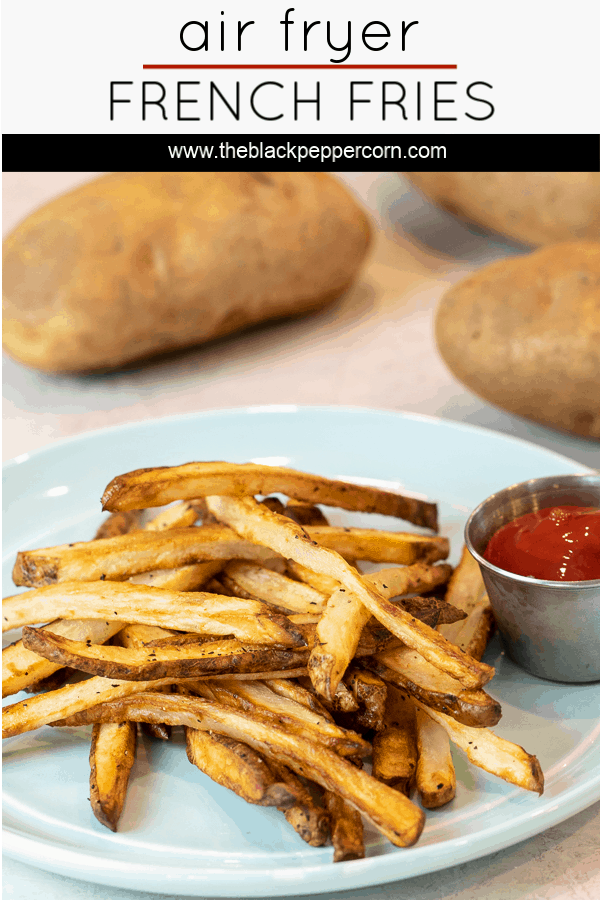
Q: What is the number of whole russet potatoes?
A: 3